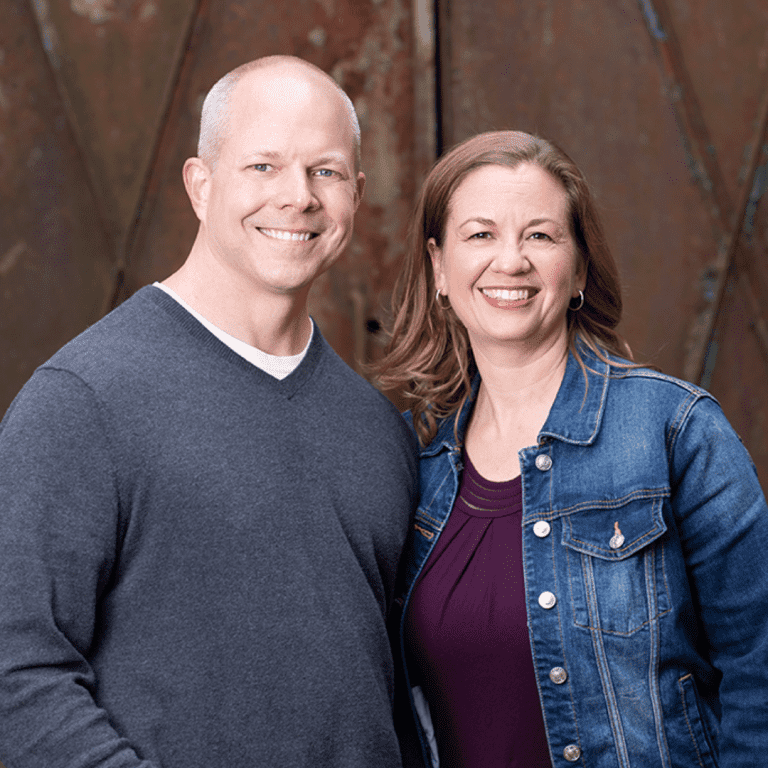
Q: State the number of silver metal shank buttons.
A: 6